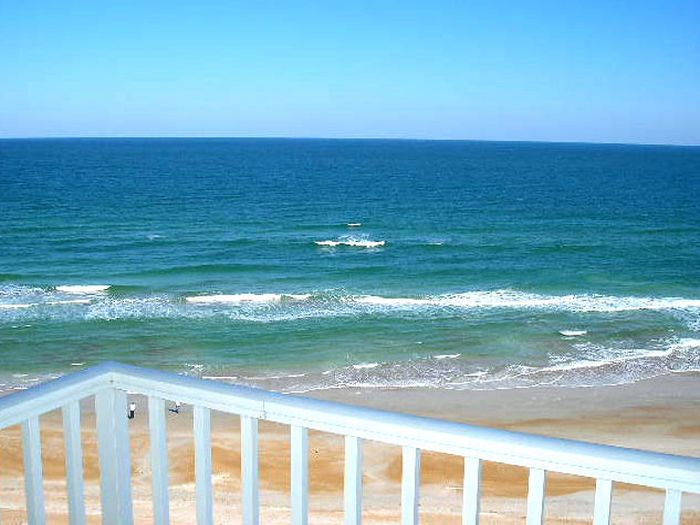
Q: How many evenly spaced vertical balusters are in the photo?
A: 12